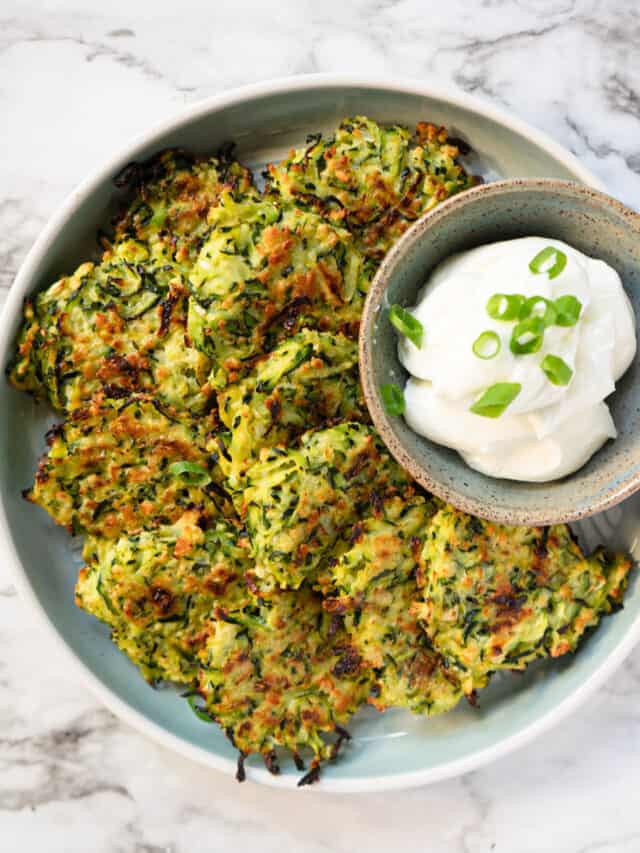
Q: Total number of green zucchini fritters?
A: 11